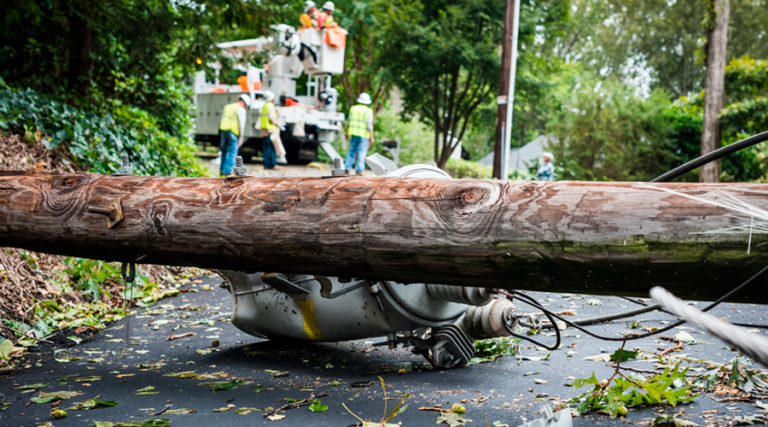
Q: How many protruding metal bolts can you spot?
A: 4